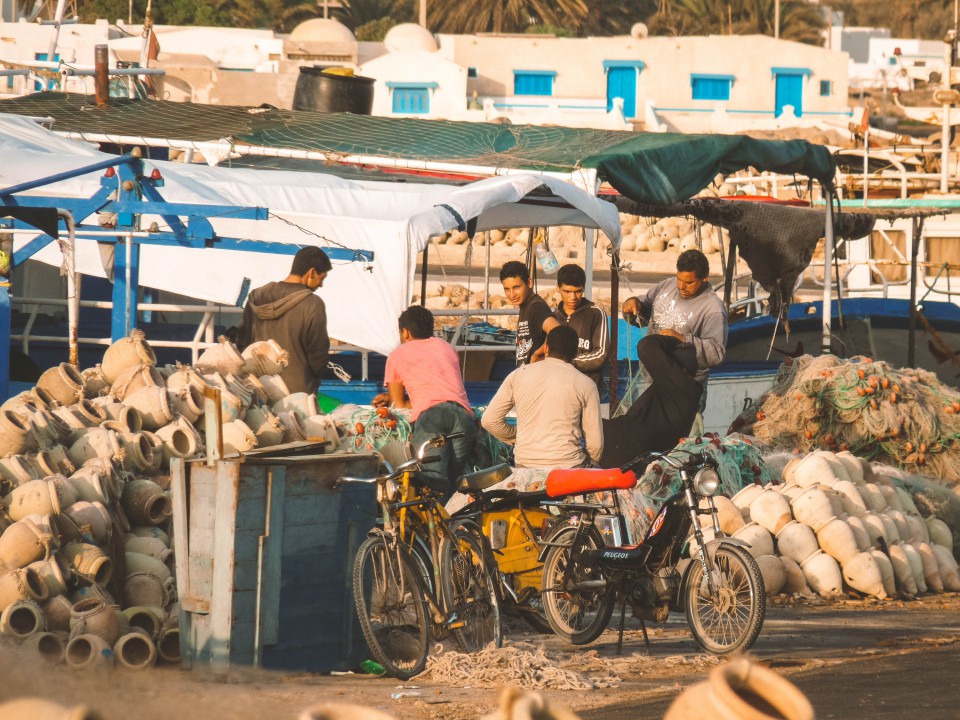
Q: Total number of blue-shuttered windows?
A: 3